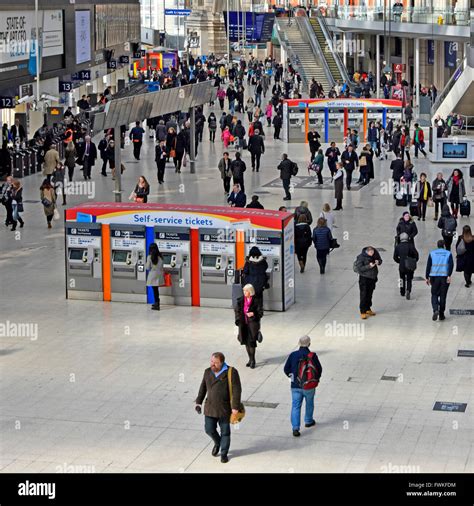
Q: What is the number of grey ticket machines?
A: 11